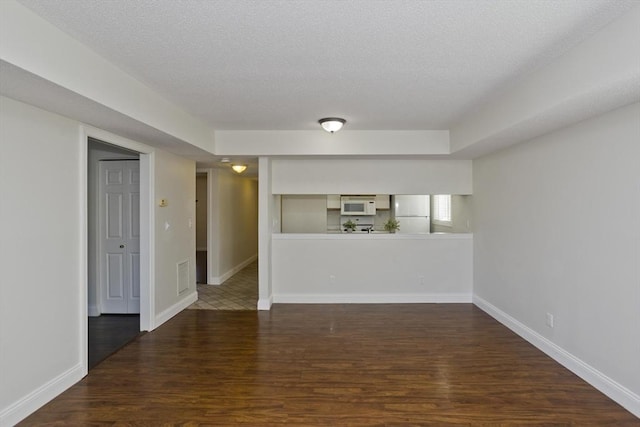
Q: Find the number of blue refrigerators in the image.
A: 0